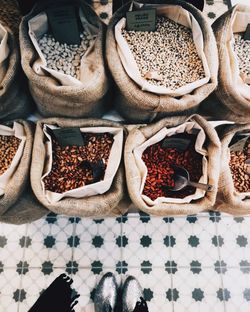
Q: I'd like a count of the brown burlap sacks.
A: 8